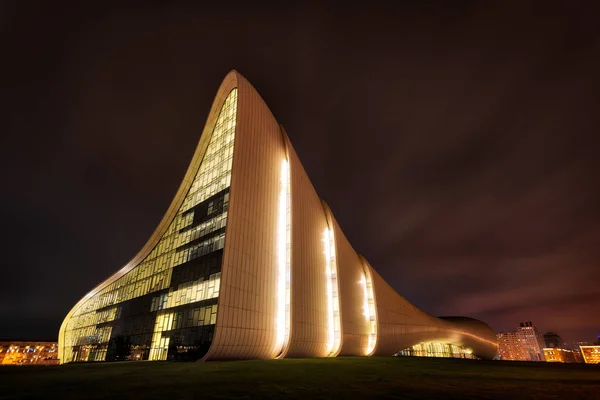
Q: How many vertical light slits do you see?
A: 3